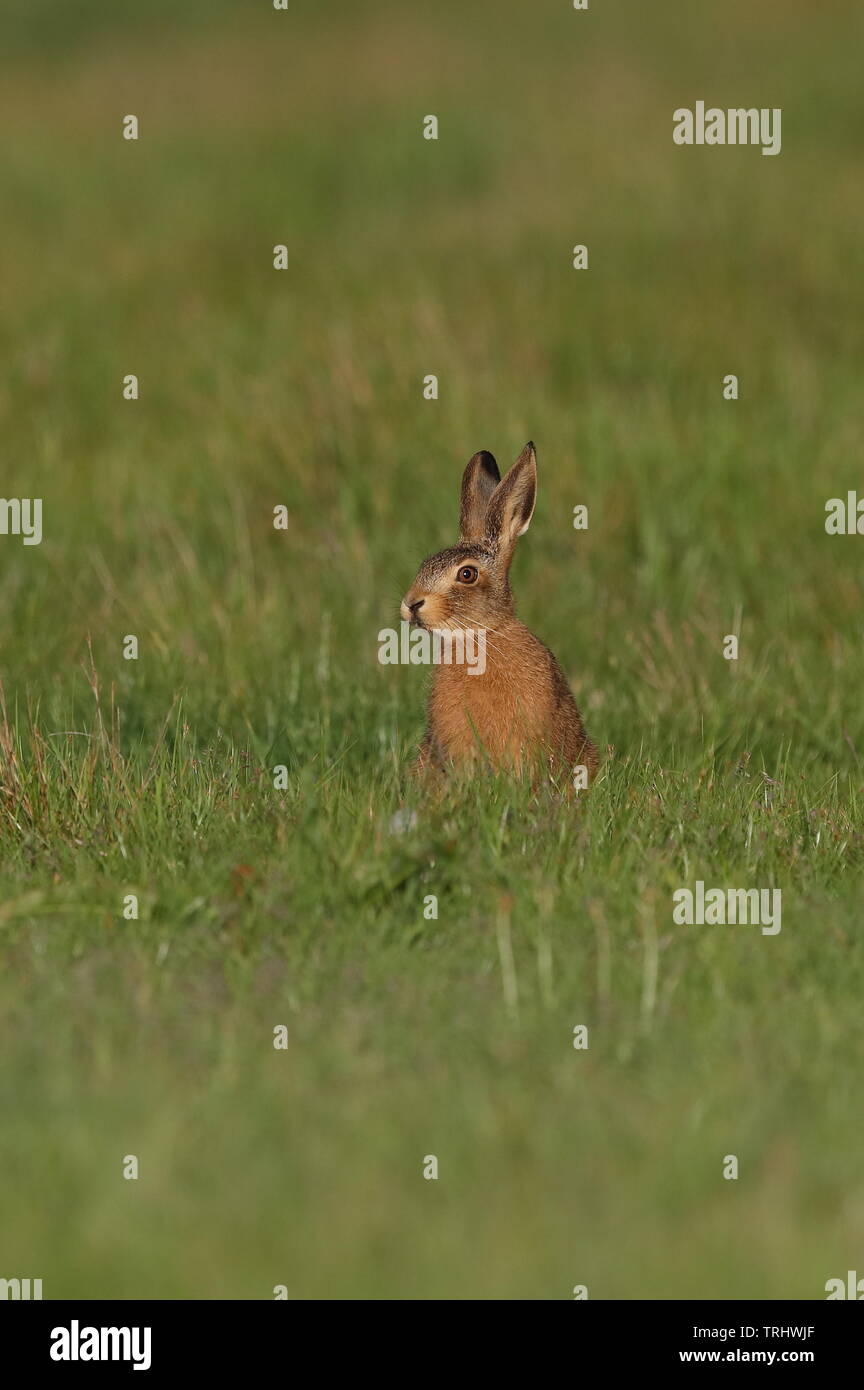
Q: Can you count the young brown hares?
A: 1